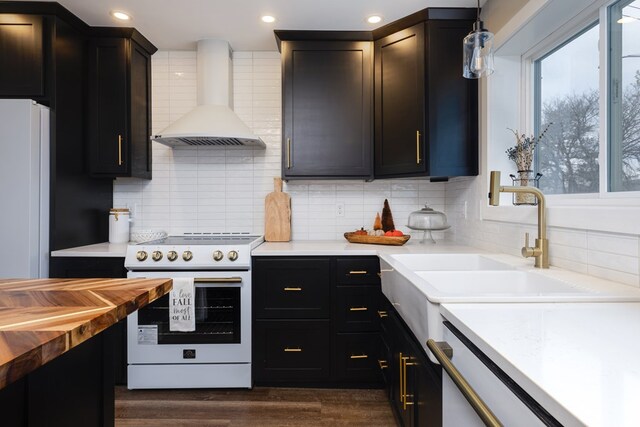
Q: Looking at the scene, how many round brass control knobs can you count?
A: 6